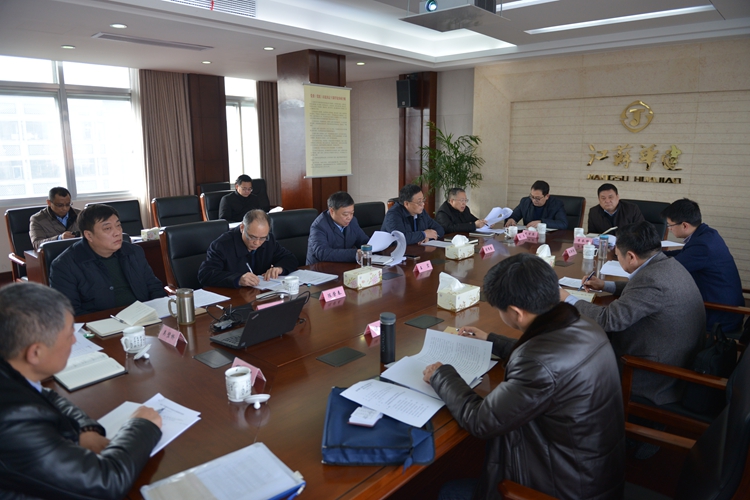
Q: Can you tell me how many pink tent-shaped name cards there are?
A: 11